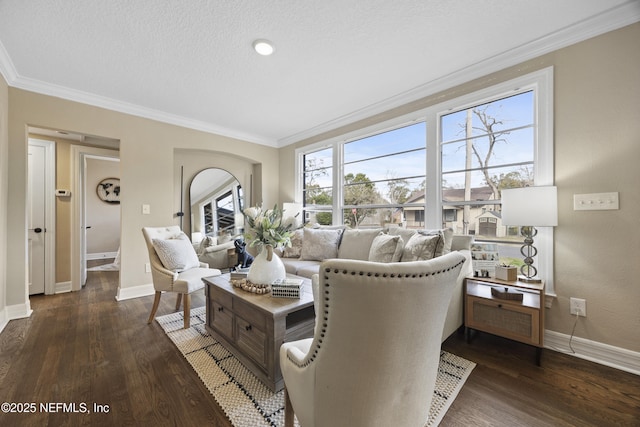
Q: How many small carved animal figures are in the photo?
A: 1